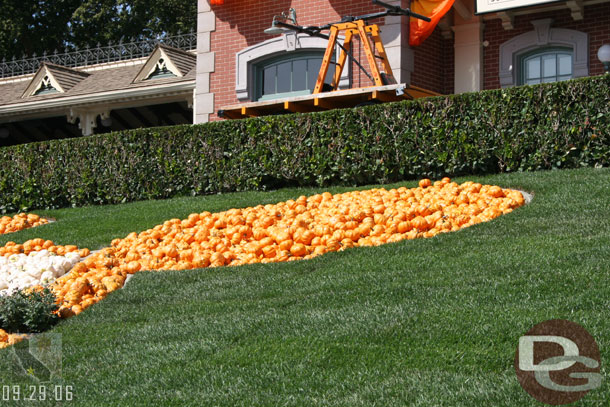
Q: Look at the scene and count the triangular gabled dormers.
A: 2